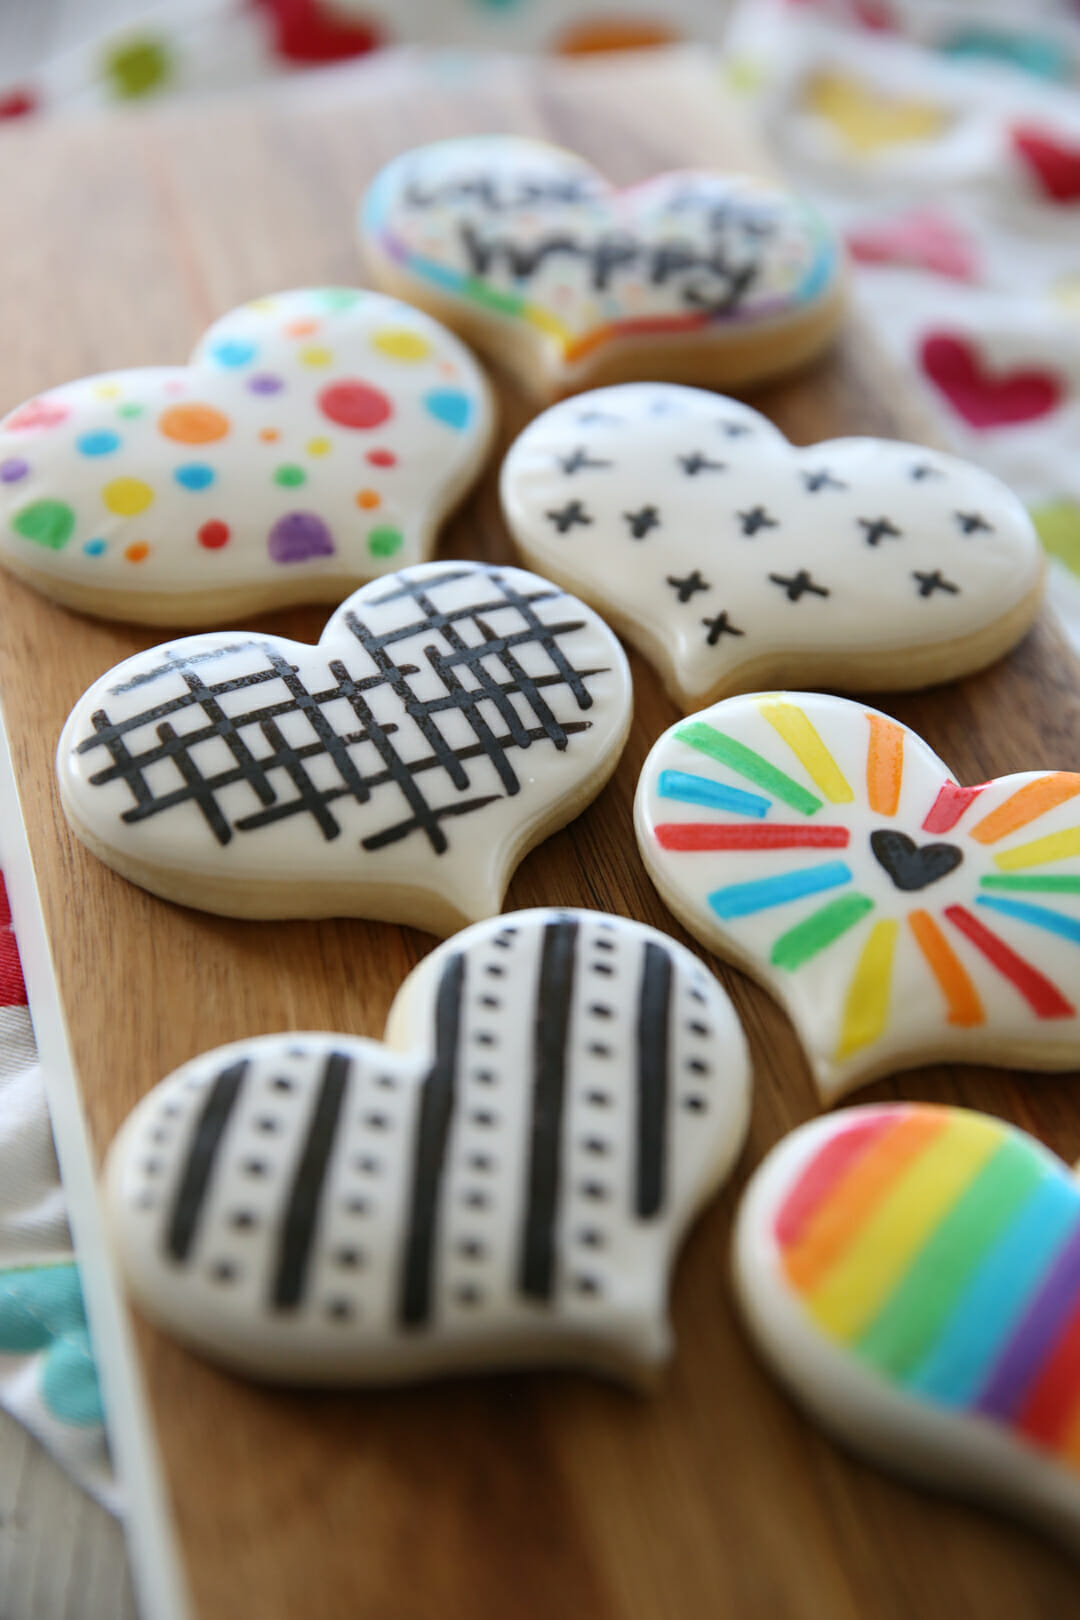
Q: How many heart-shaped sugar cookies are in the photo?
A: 7